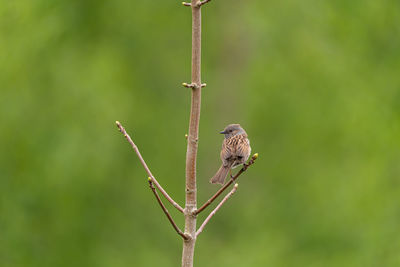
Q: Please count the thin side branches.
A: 4